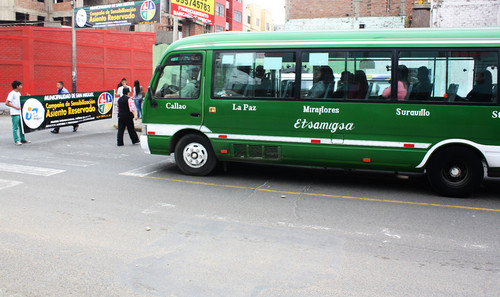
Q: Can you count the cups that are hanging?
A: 0